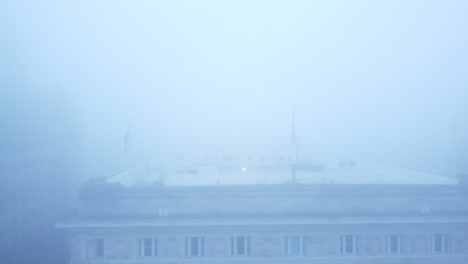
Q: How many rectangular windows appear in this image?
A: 8